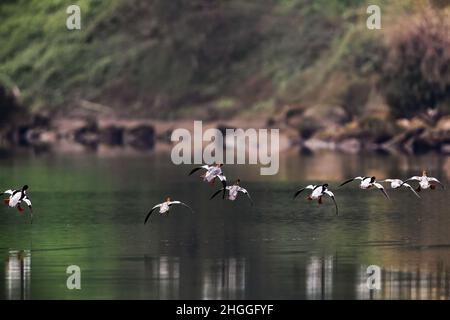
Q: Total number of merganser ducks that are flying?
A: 8